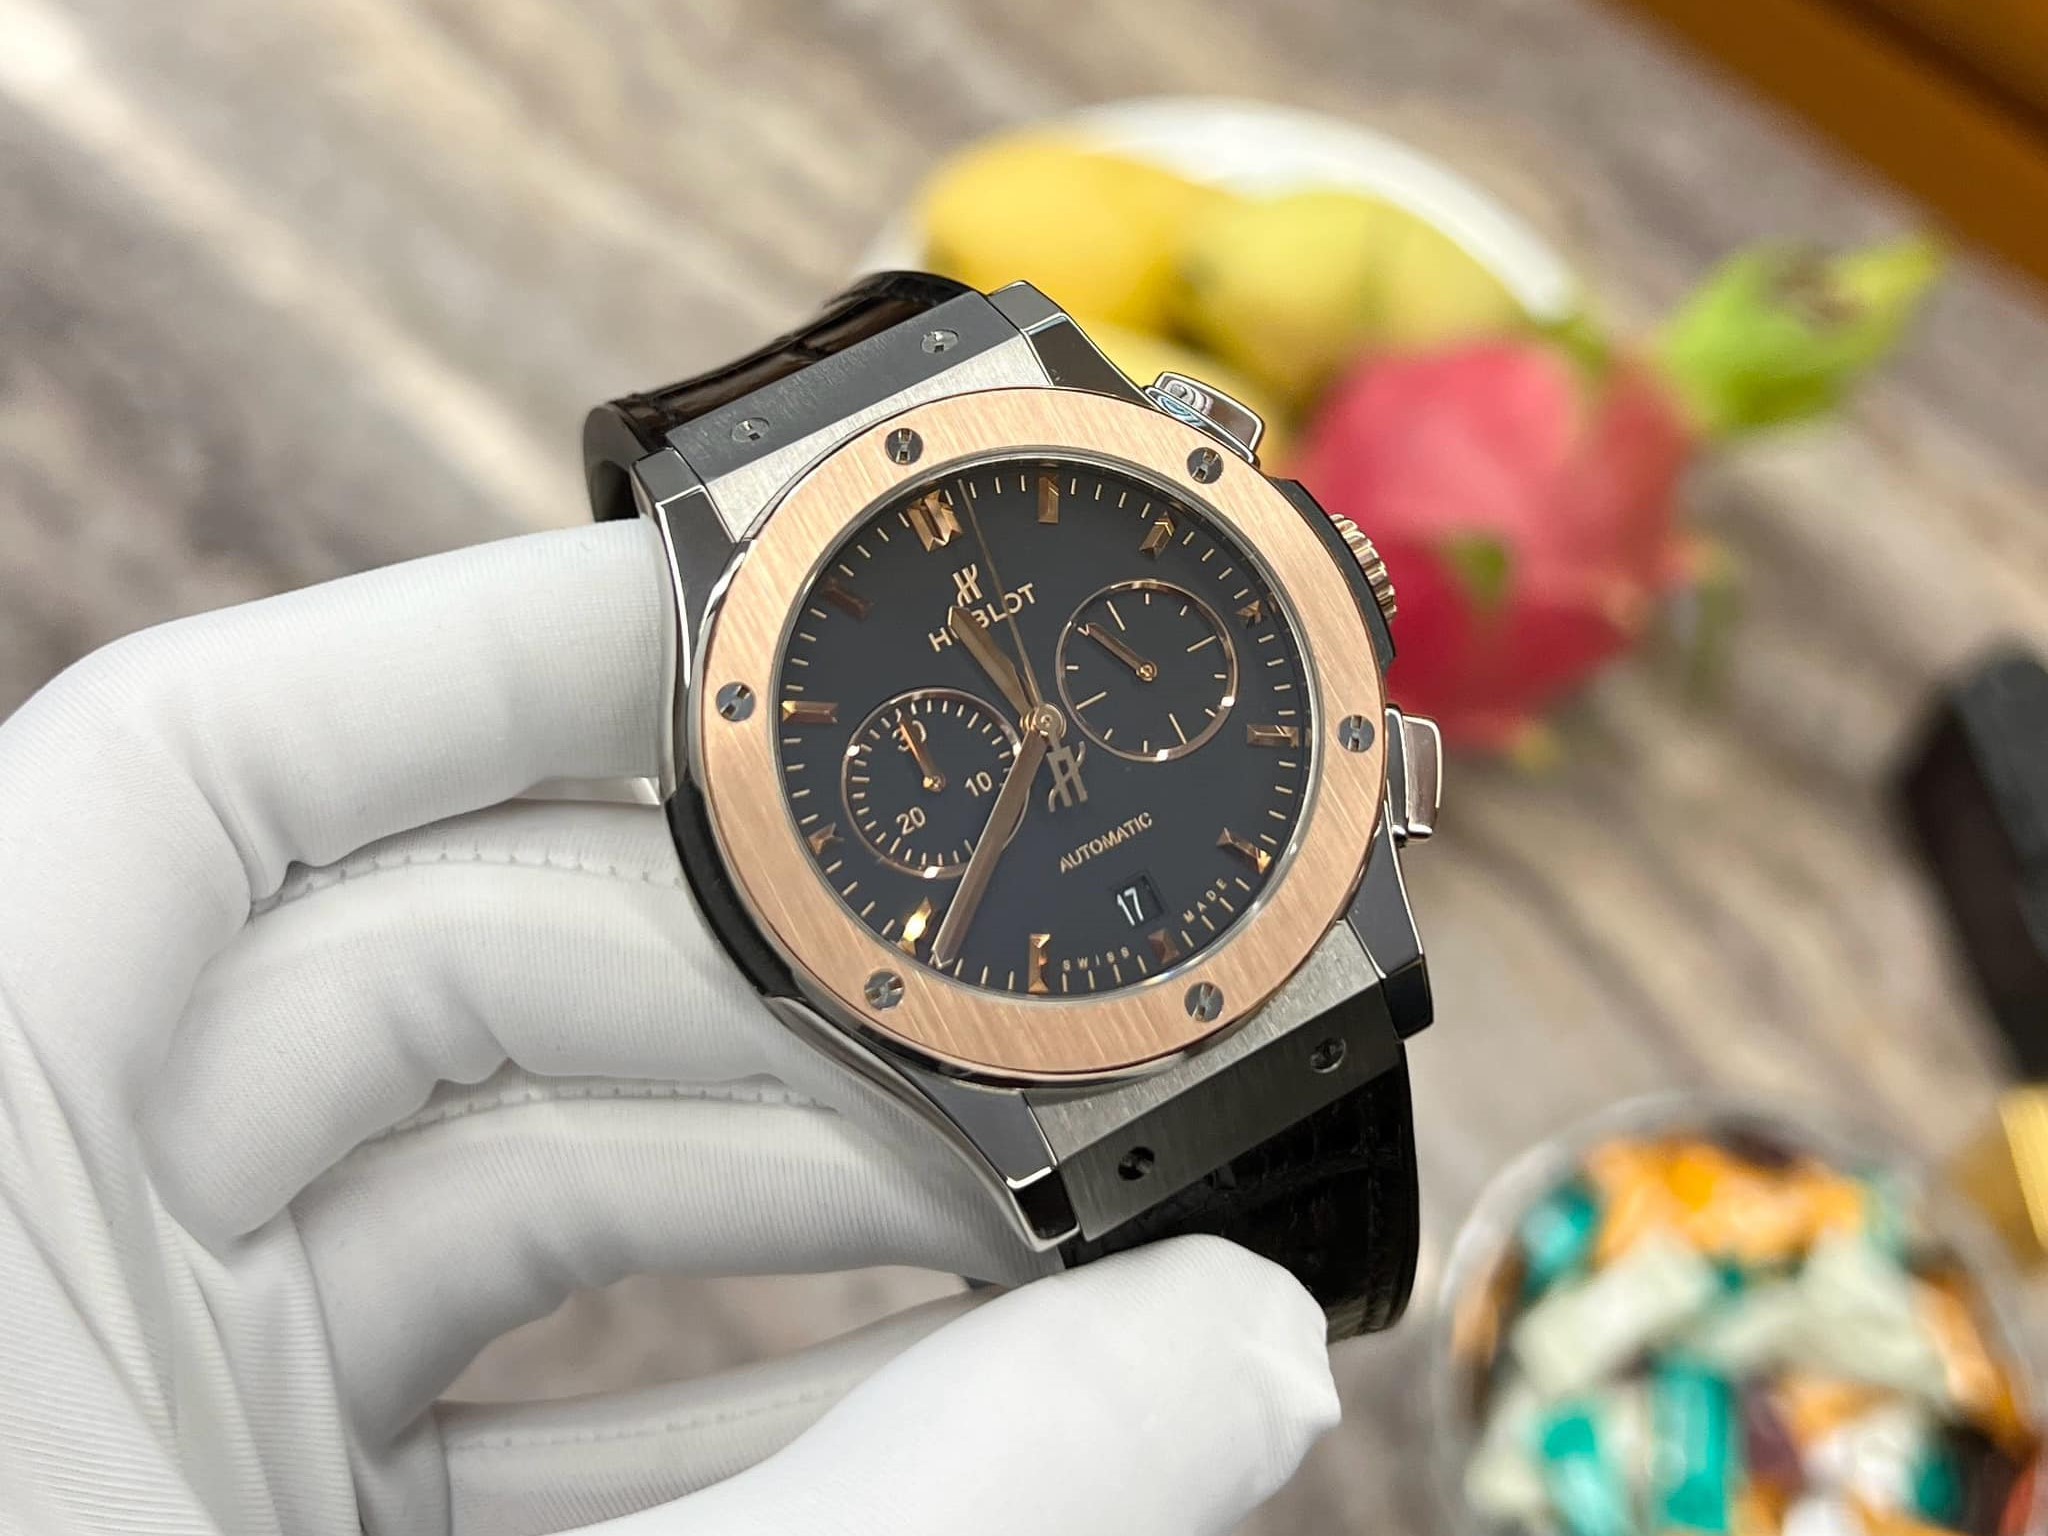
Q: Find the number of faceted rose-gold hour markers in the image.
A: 12